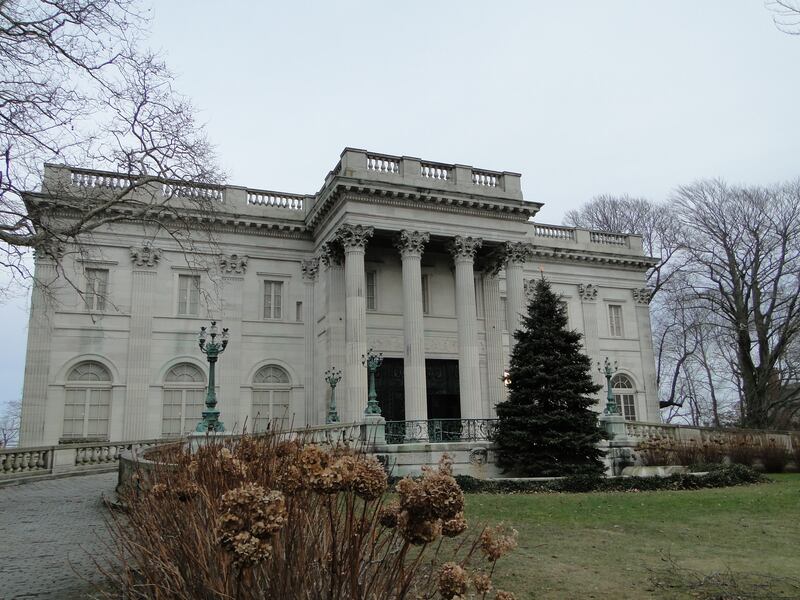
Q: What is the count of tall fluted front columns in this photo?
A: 4